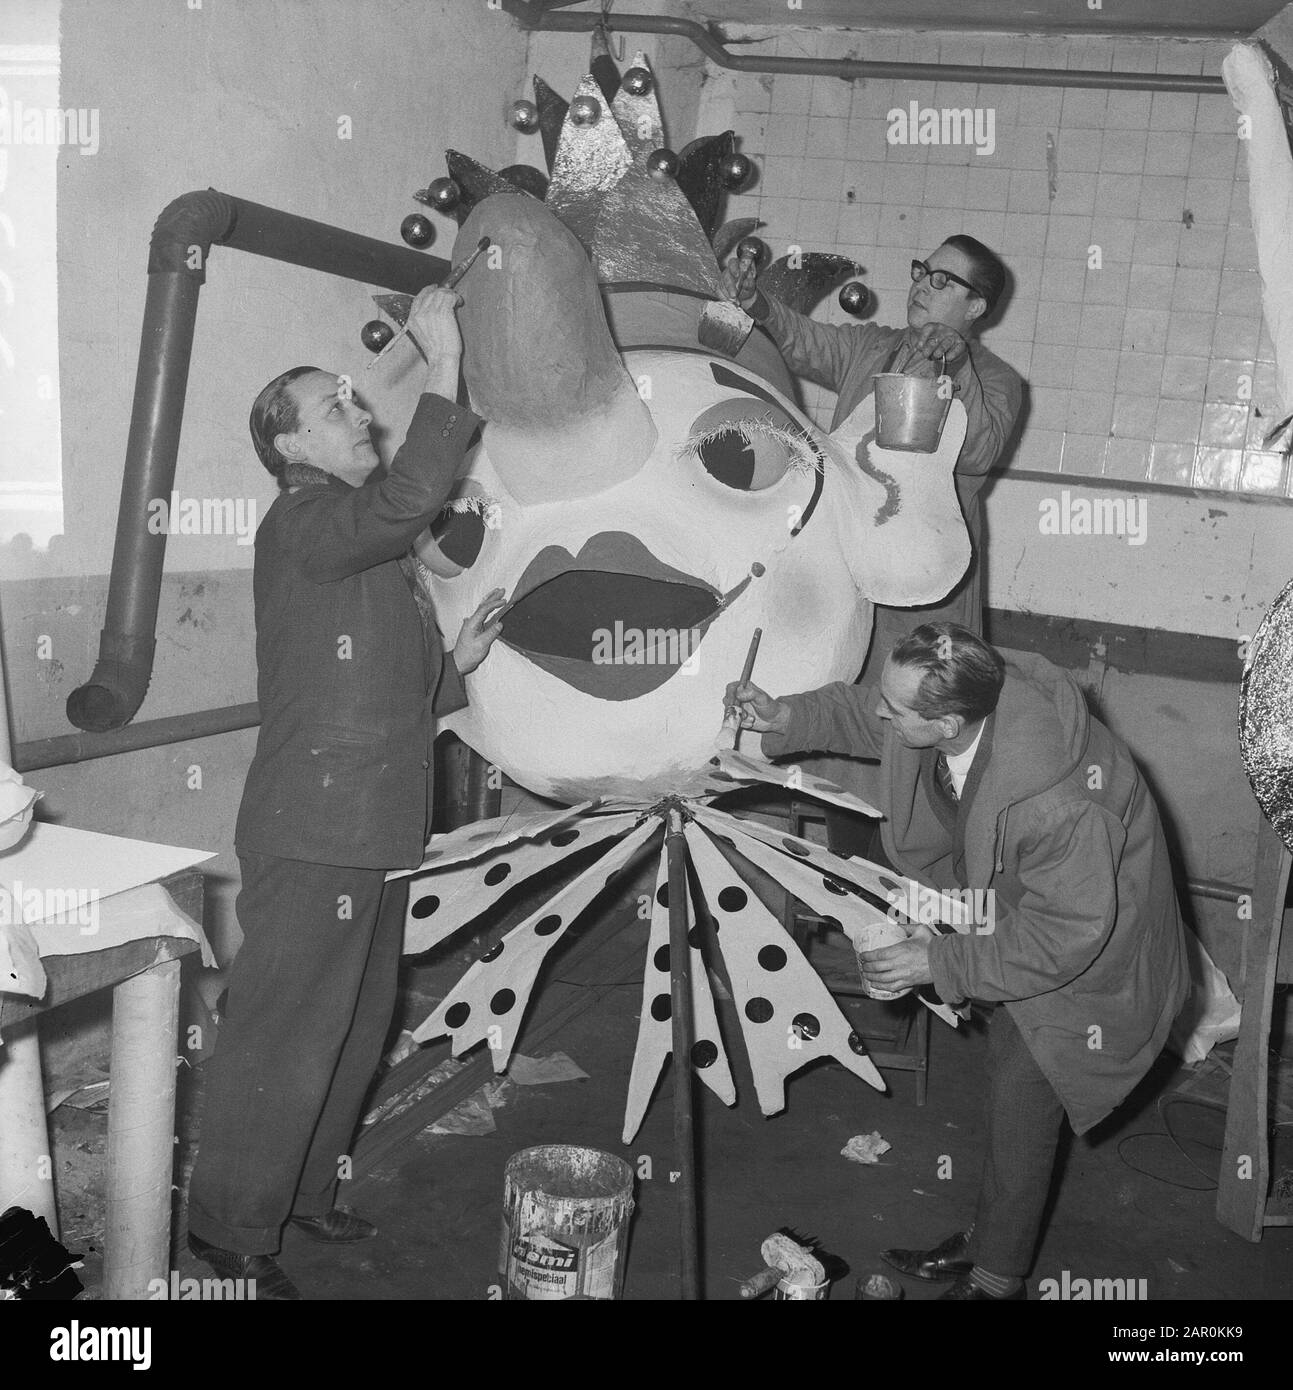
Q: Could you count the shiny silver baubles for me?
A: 10